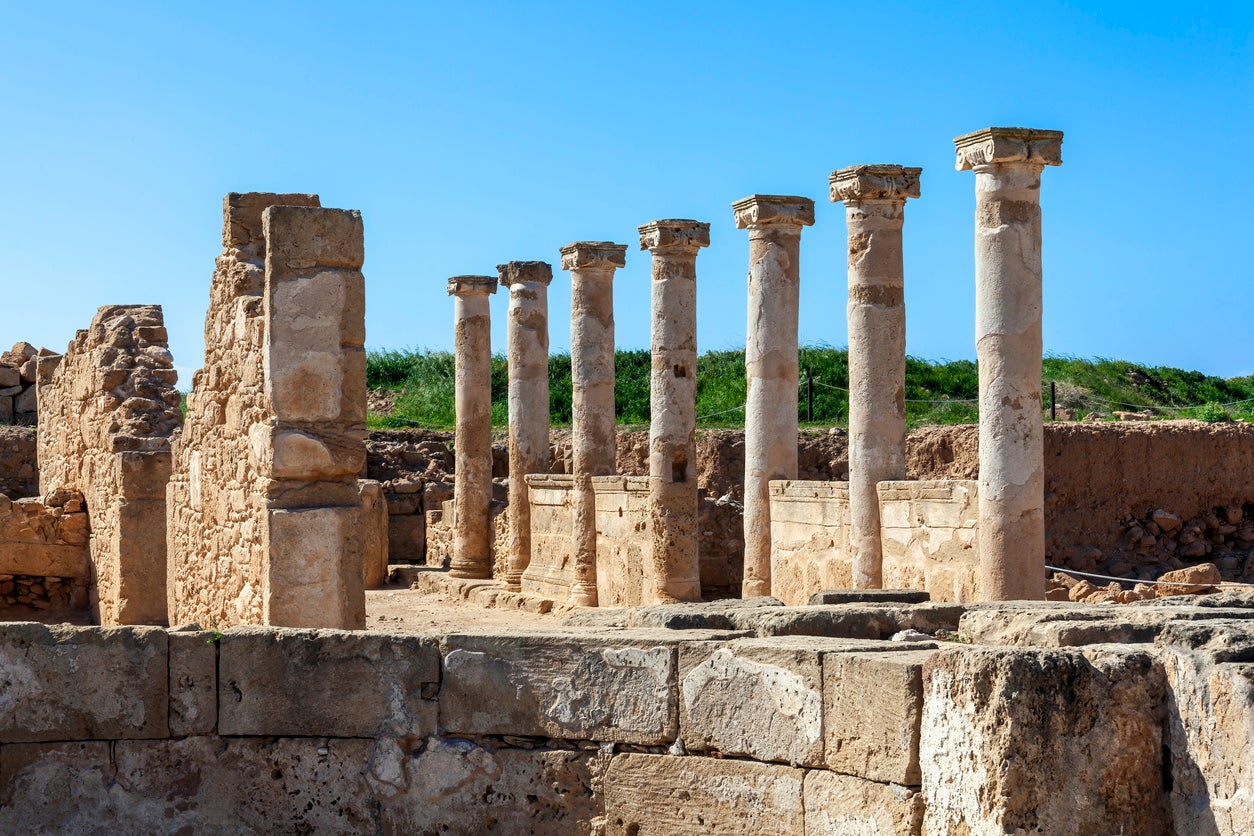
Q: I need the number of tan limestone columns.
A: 7